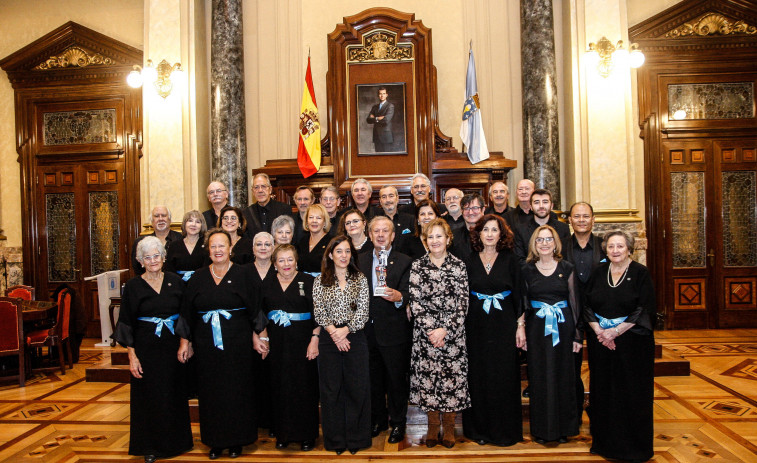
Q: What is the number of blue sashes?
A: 8